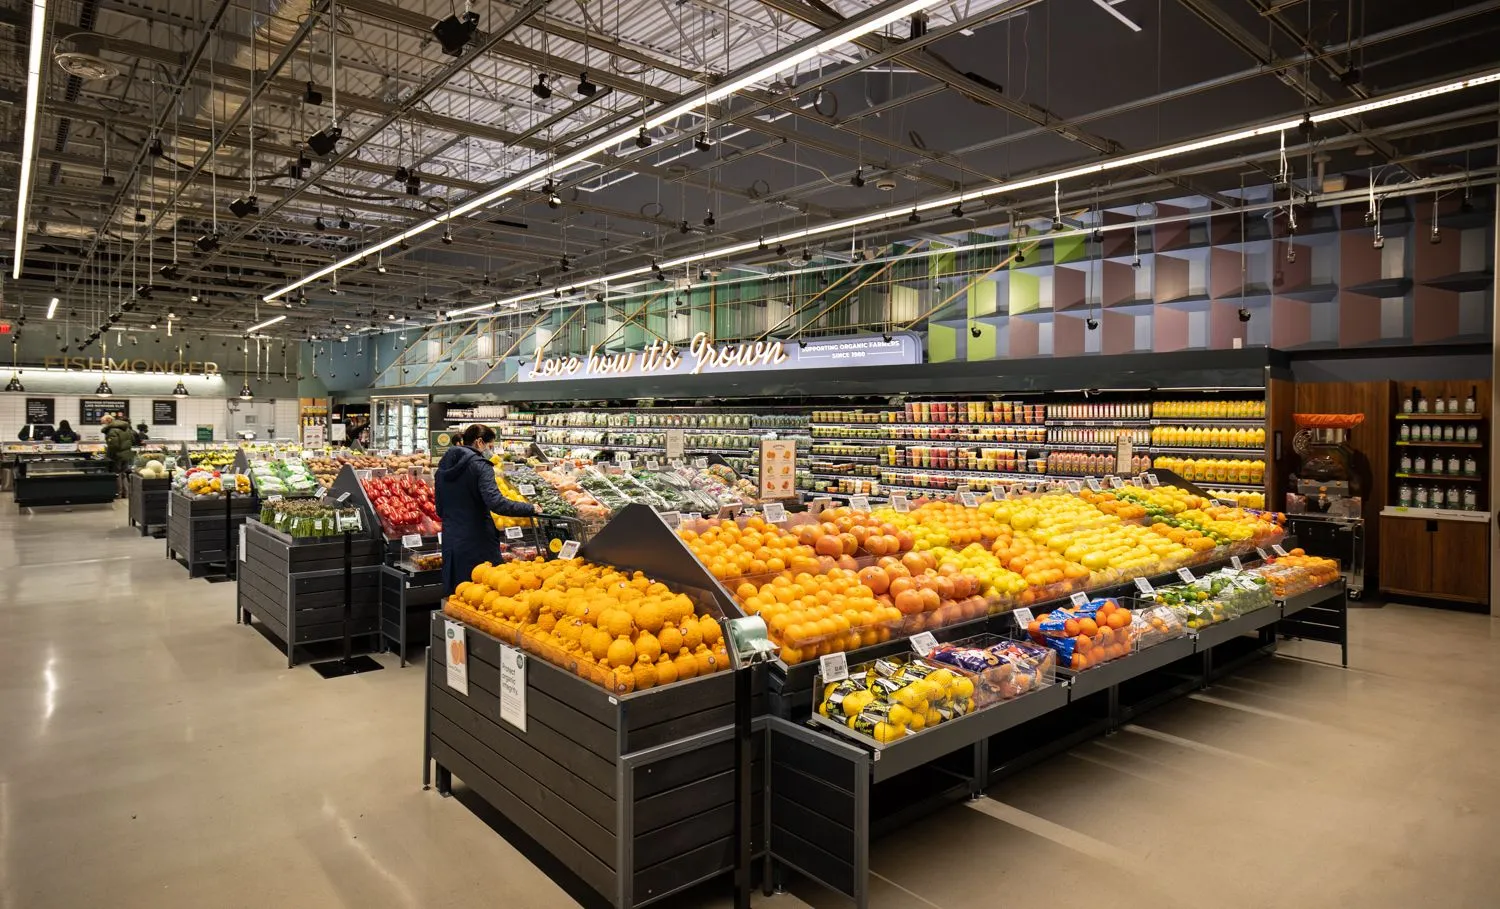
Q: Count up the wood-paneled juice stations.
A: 1